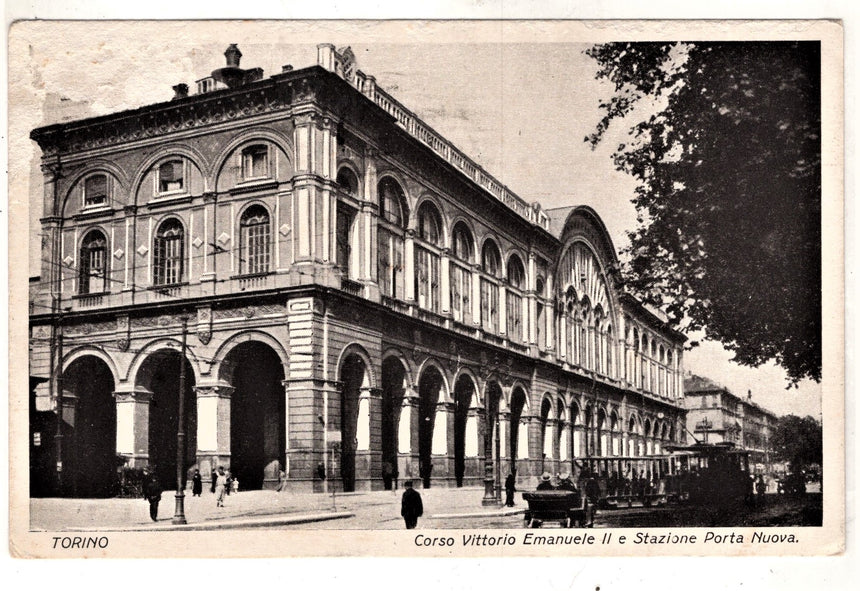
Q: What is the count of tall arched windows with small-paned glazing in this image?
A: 3